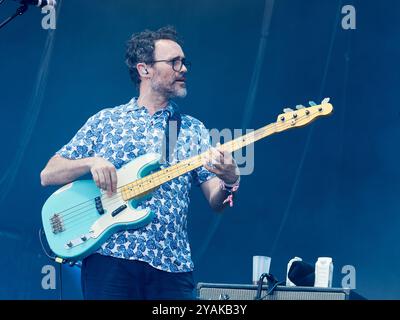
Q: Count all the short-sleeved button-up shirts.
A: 1